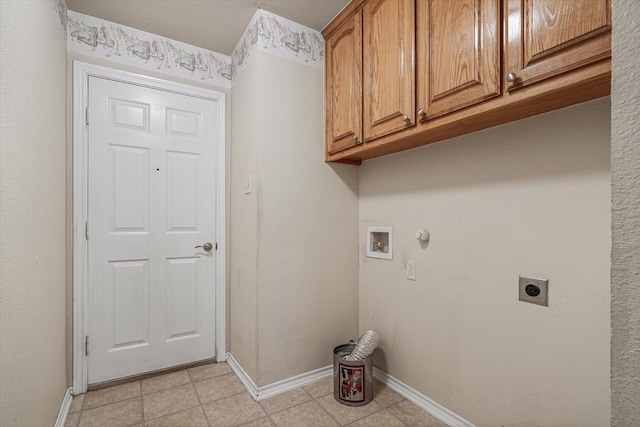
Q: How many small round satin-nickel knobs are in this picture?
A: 4